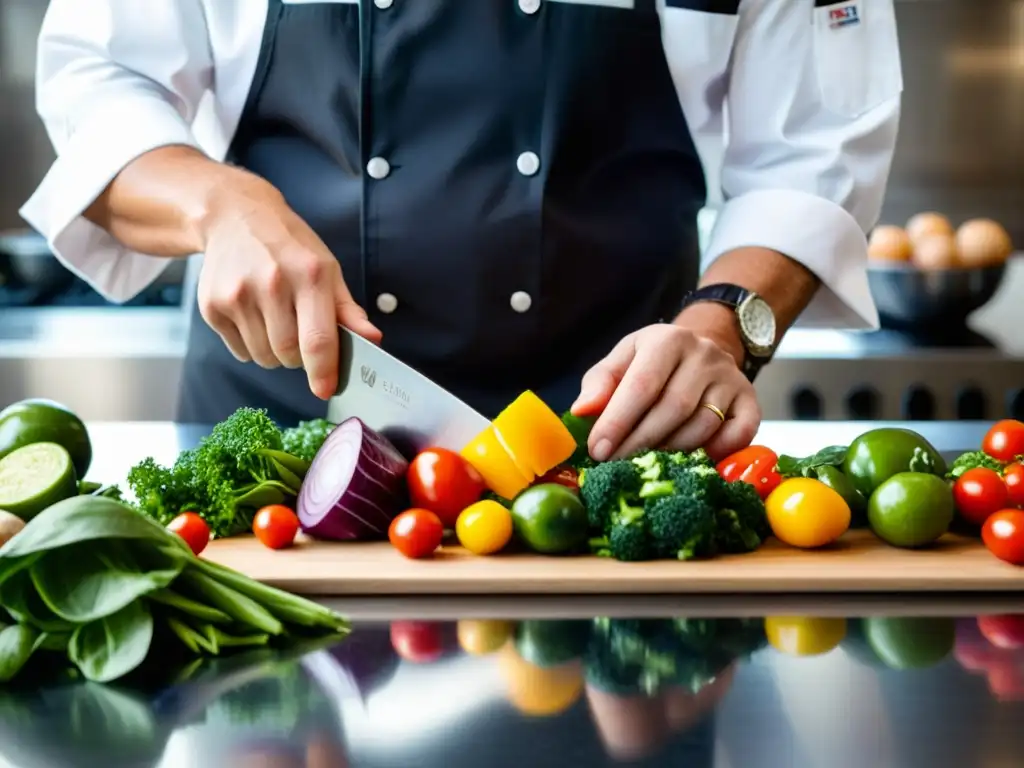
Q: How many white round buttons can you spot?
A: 6